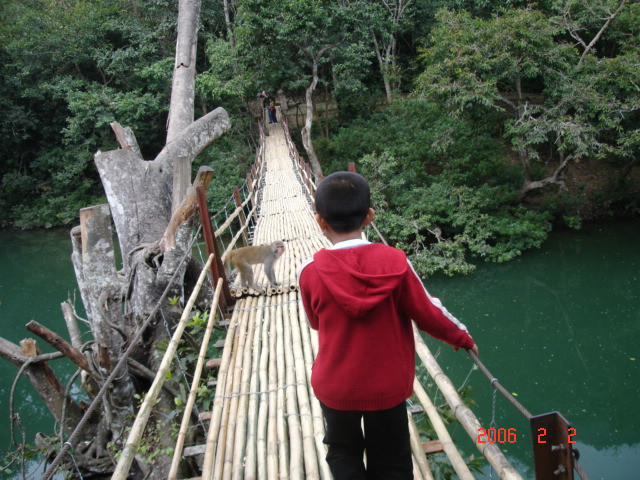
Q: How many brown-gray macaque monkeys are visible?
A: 1